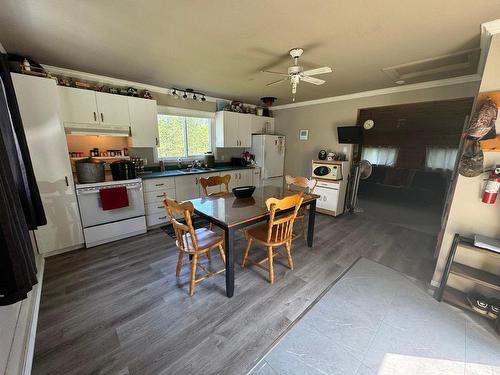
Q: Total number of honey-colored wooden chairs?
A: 4